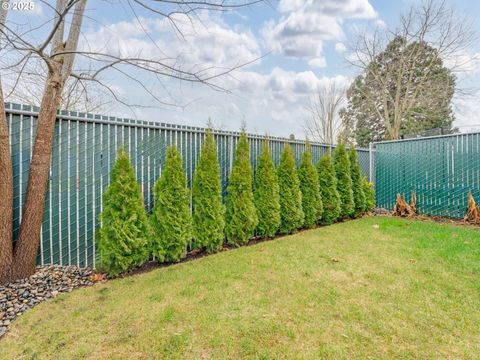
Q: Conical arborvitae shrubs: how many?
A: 10